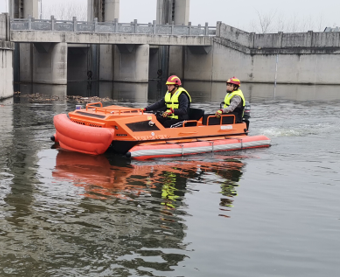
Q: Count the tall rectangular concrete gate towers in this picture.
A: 3